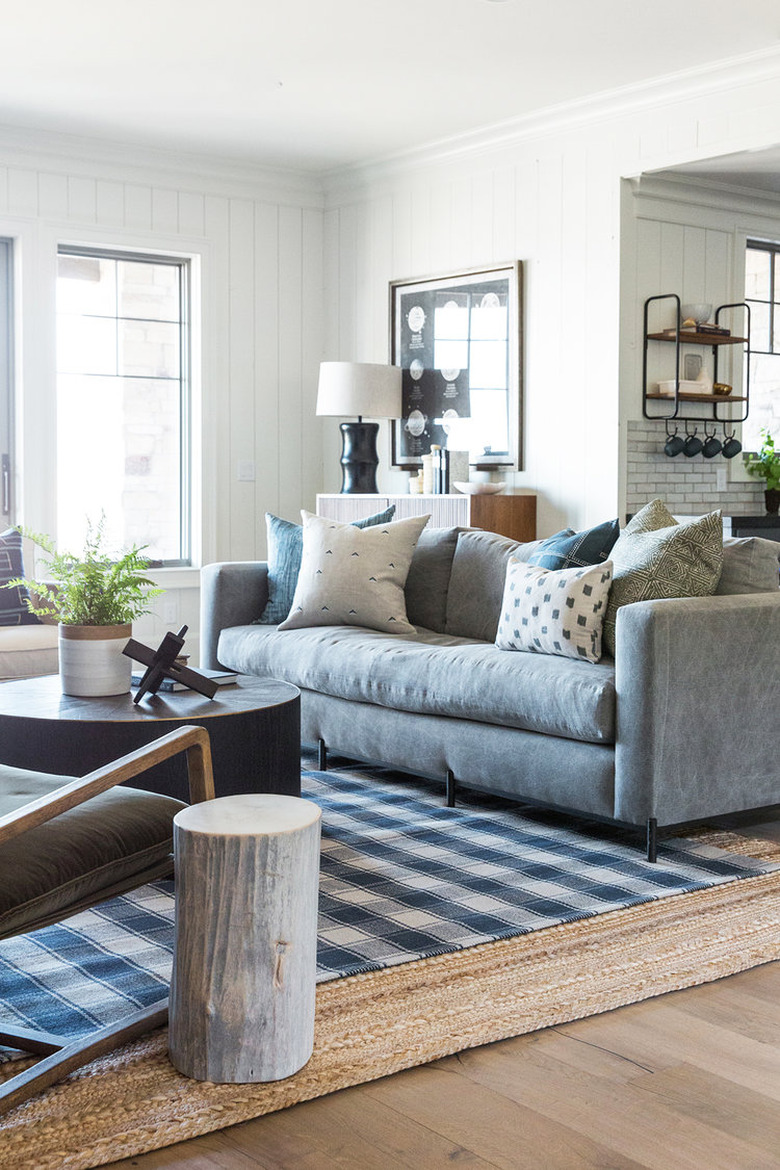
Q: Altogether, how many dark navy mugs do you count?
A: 4